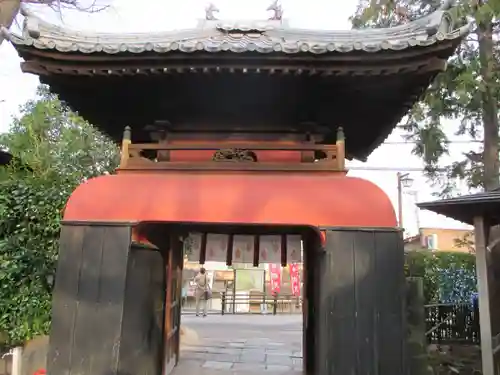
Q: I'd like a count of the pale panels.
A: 5